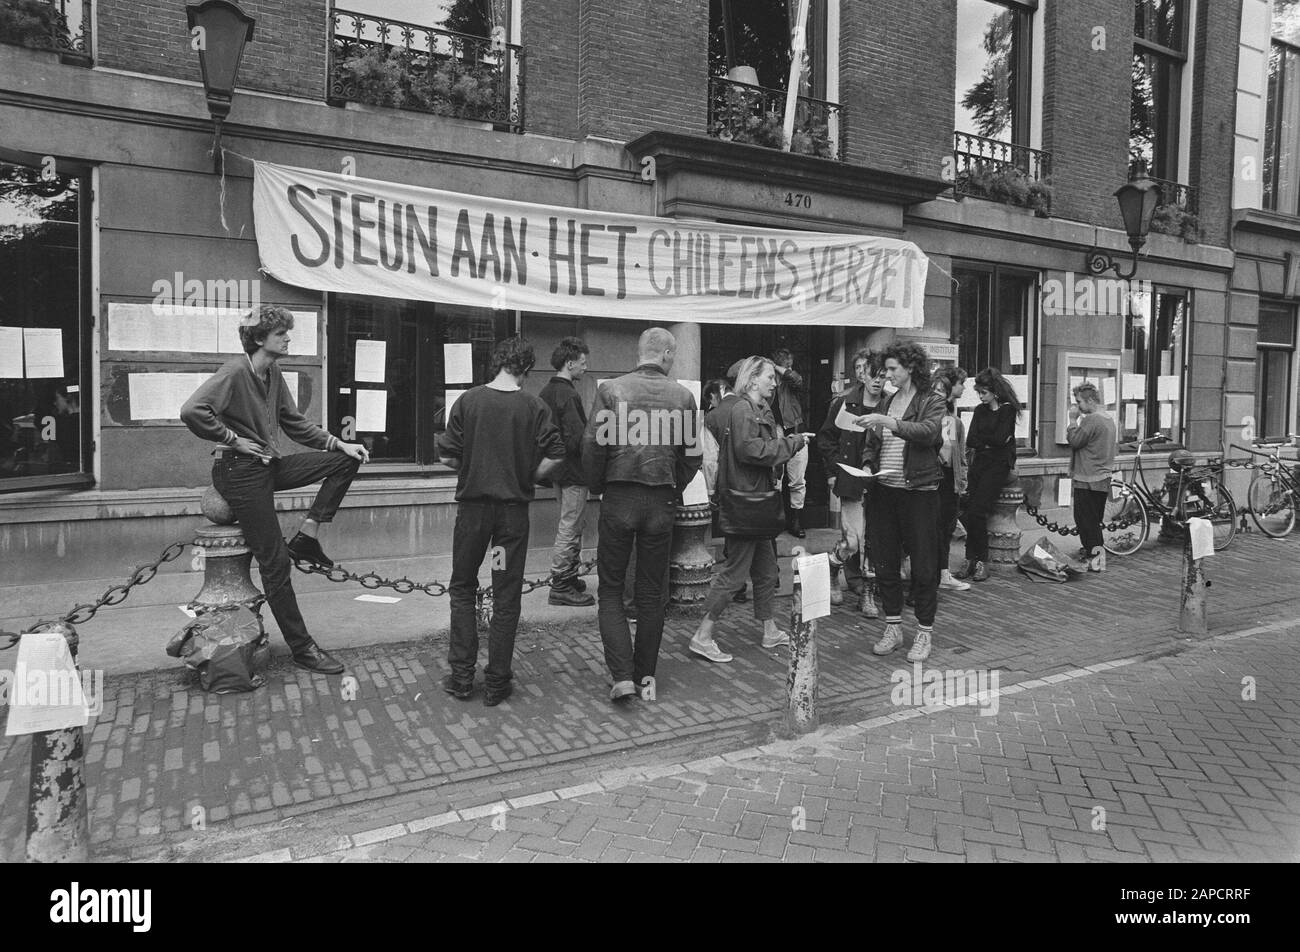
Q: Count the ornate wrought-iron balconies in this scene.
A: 5